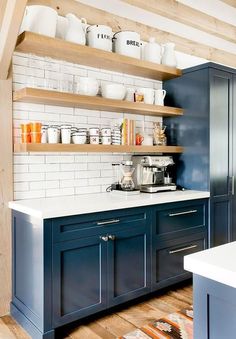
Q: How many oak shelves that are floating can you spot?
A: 3